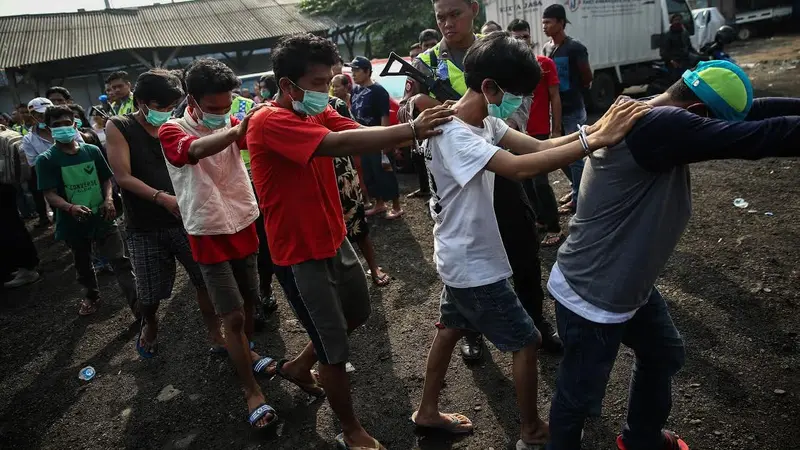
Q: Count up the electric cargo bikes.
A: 0